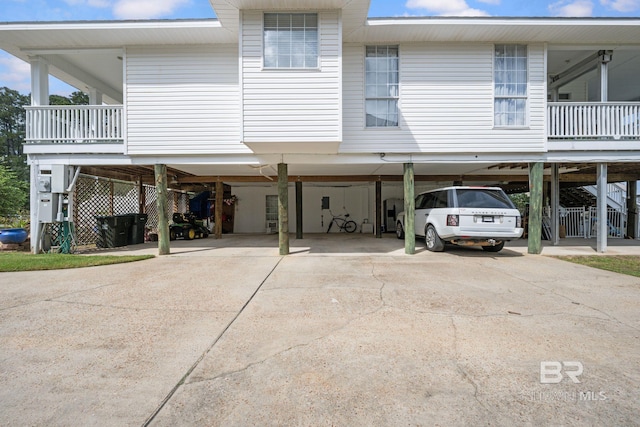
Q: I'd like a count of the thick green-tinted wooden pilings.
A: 4